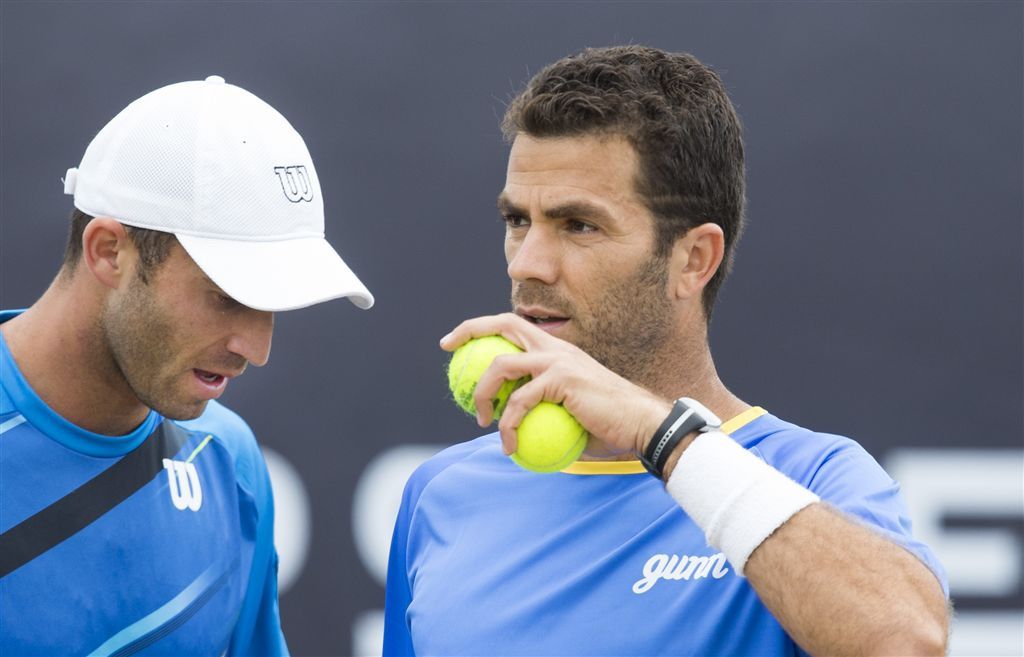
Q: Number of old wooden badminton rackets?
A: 0